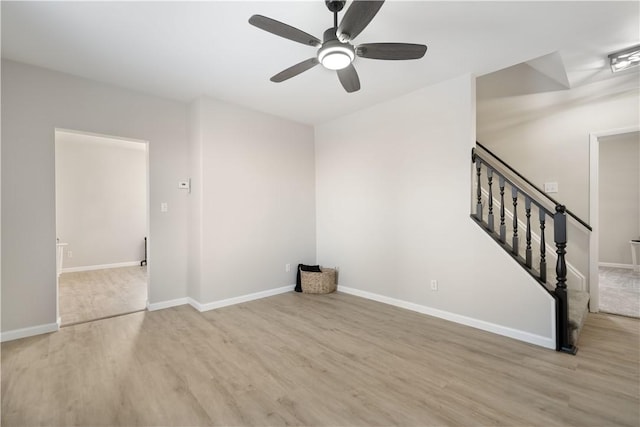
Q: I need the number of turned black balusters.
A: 6